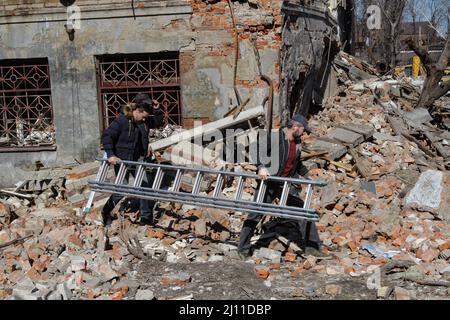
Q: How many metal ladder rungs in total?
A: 11